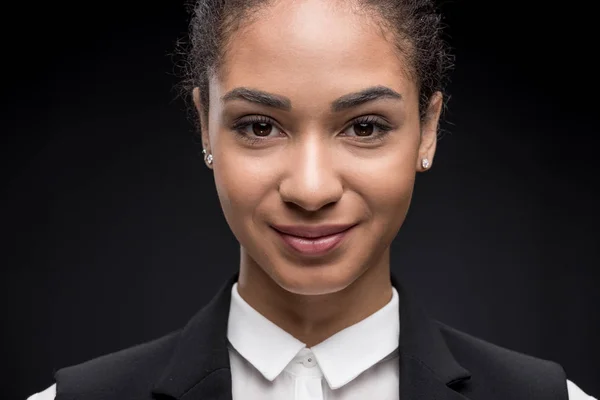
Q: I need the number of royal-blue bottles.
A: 0